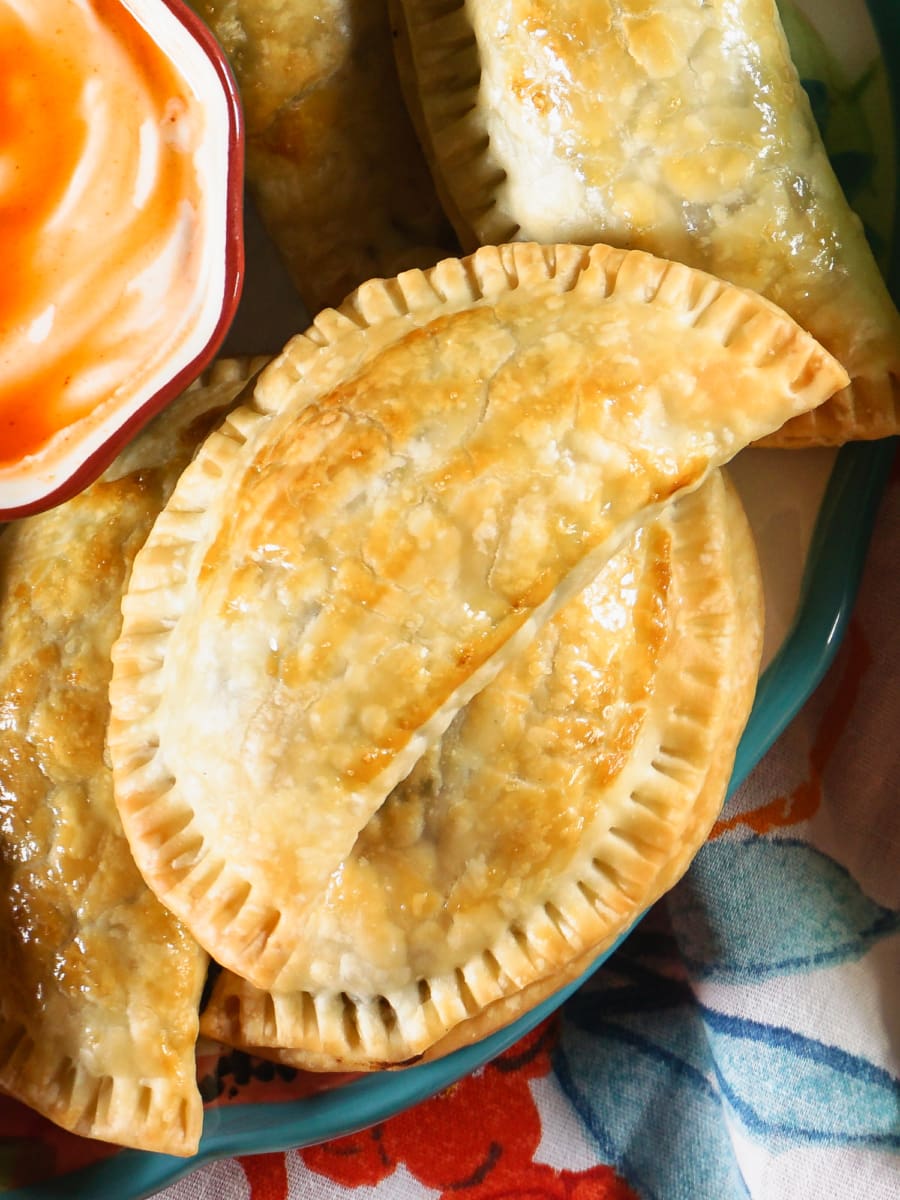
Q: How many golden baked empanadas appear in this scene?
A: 5